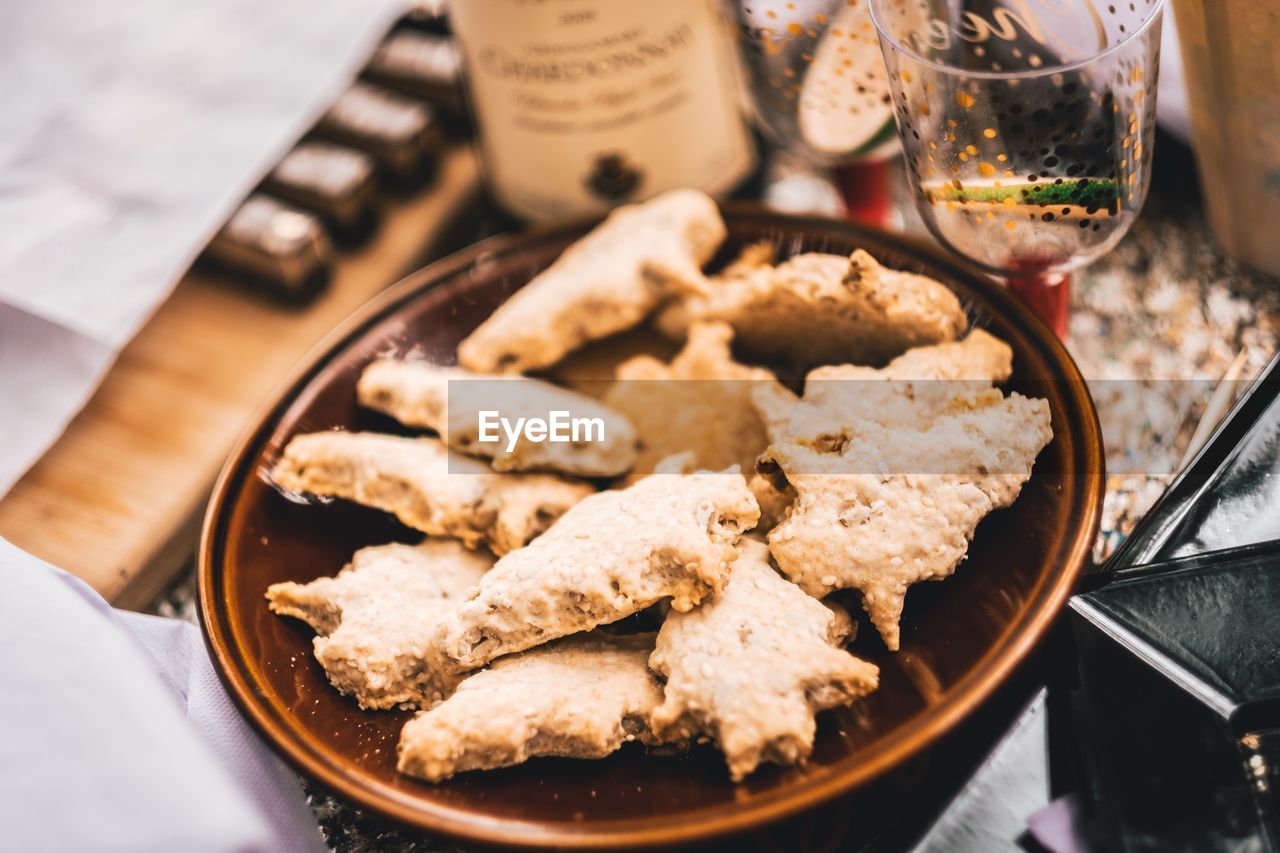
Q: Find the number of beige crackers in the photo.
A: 11